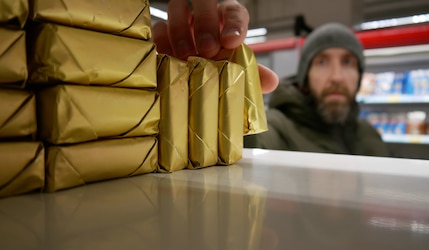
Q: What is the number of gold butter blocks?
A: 12